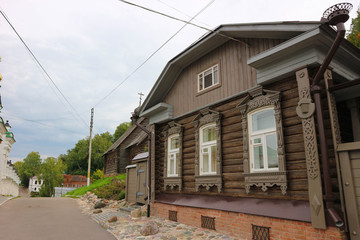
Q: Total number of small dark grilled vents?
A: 3